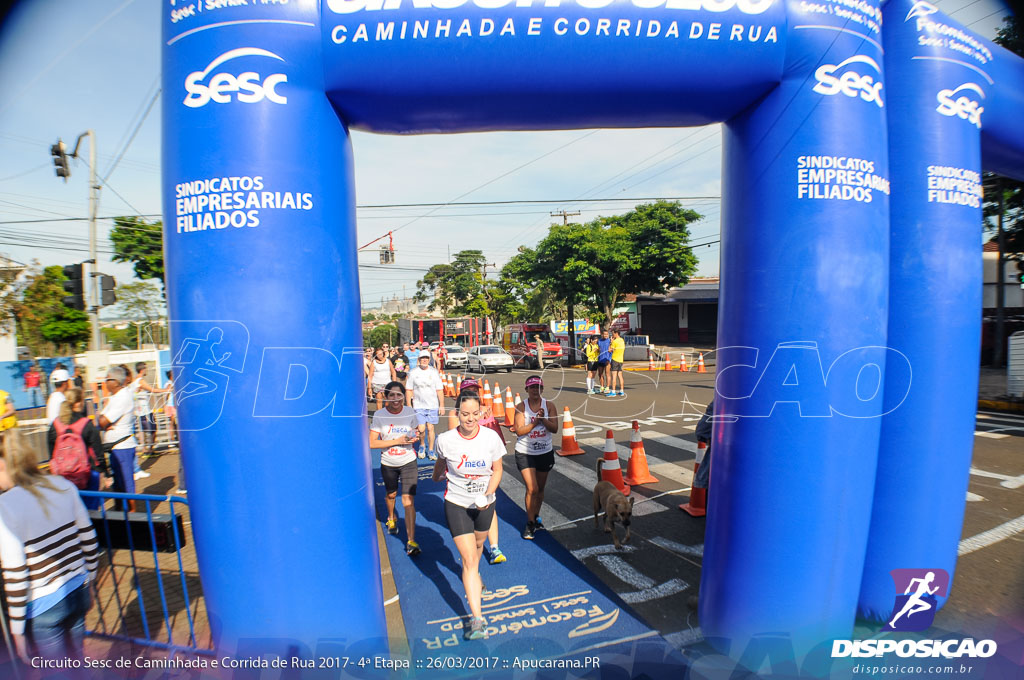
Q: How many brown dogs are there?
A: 1